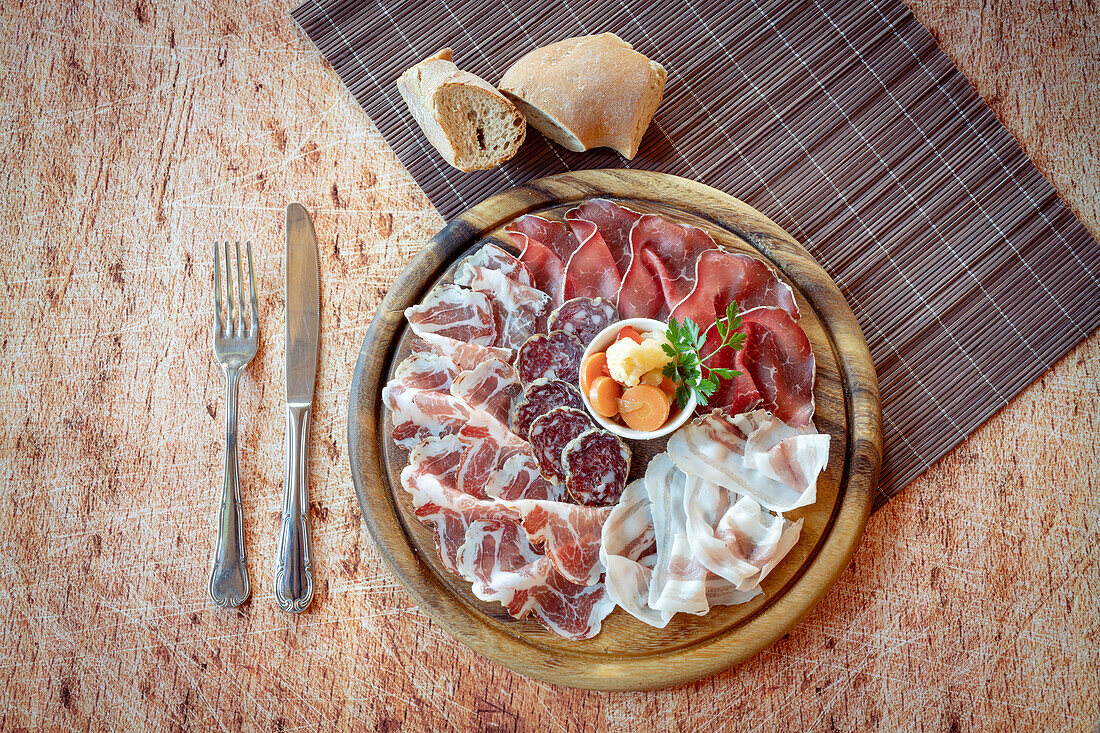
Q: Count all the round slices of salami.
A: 5